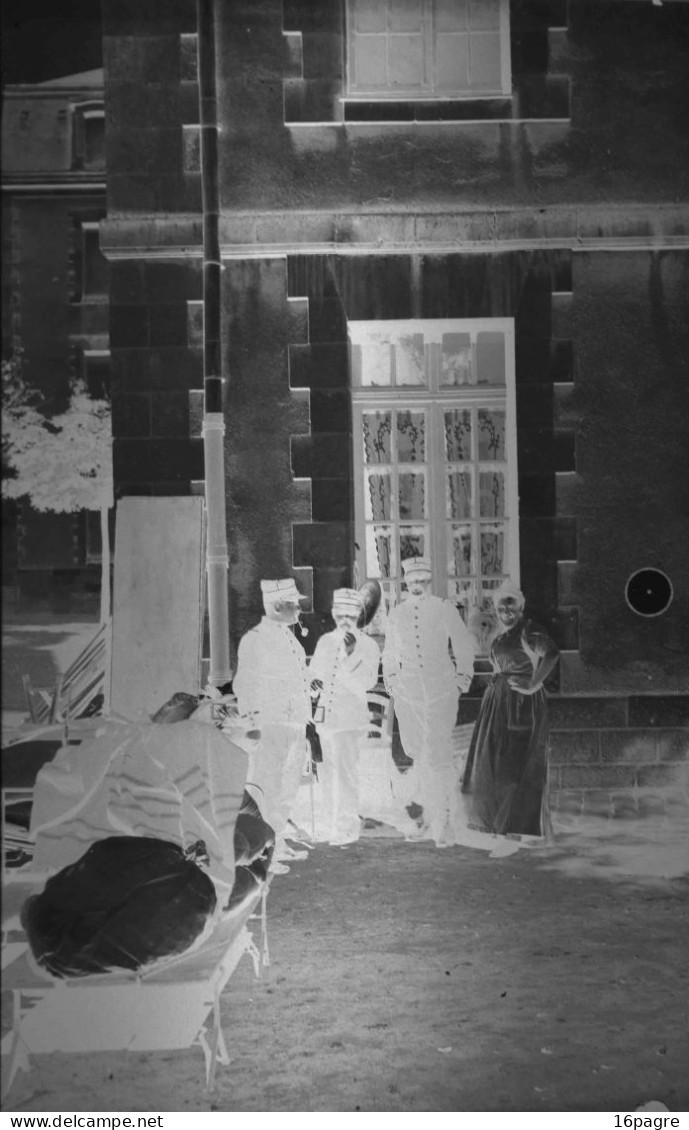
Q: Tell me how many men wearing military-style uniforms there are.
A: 3